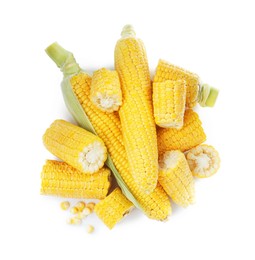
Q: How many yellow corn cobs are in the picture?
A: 11